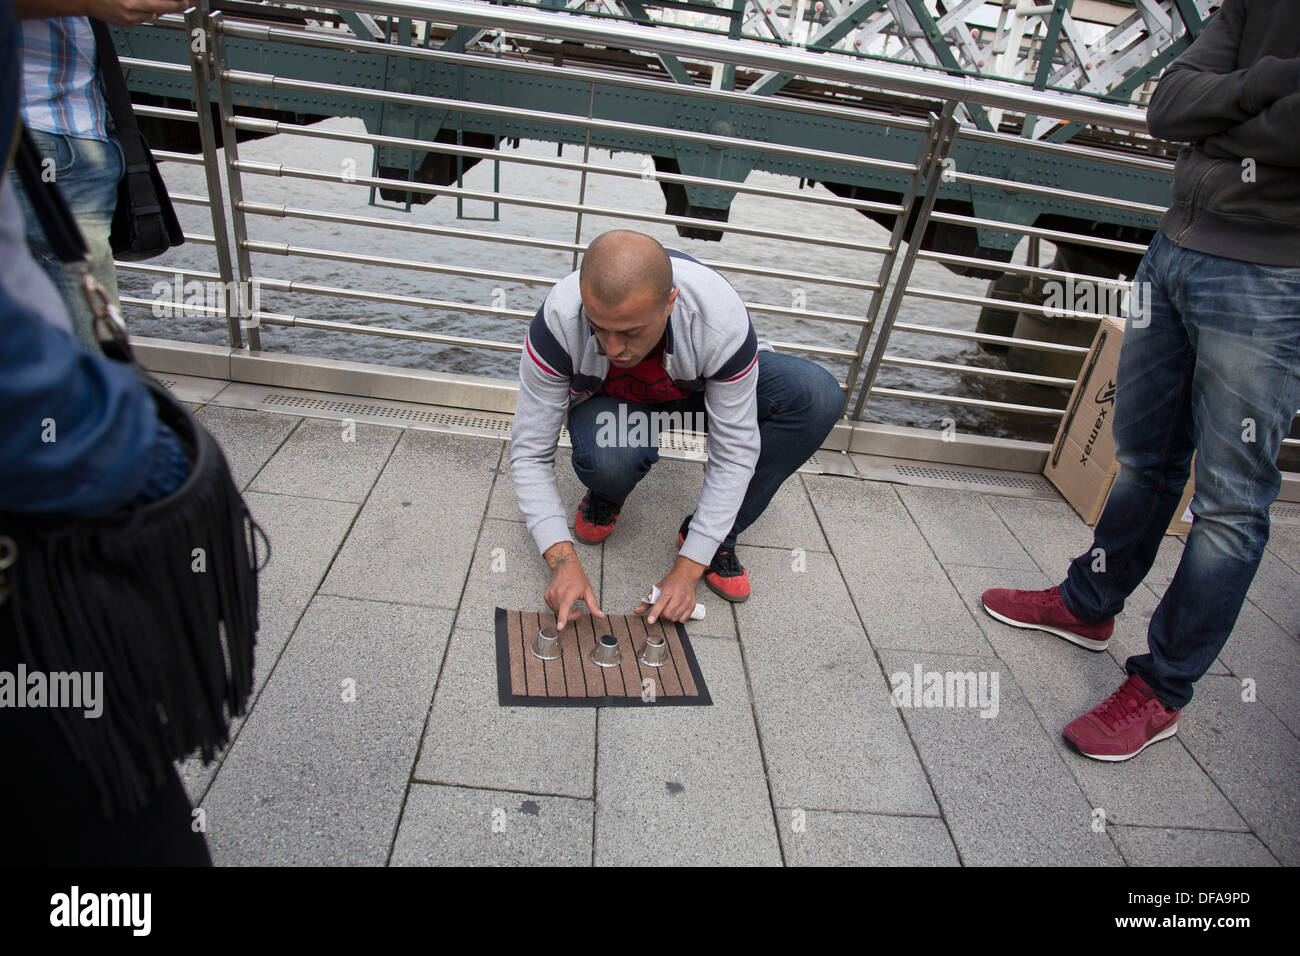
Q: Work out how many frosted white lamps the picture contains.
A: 0